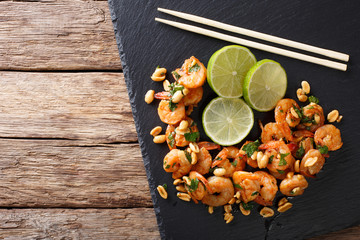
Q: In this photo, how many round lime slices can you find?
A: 3